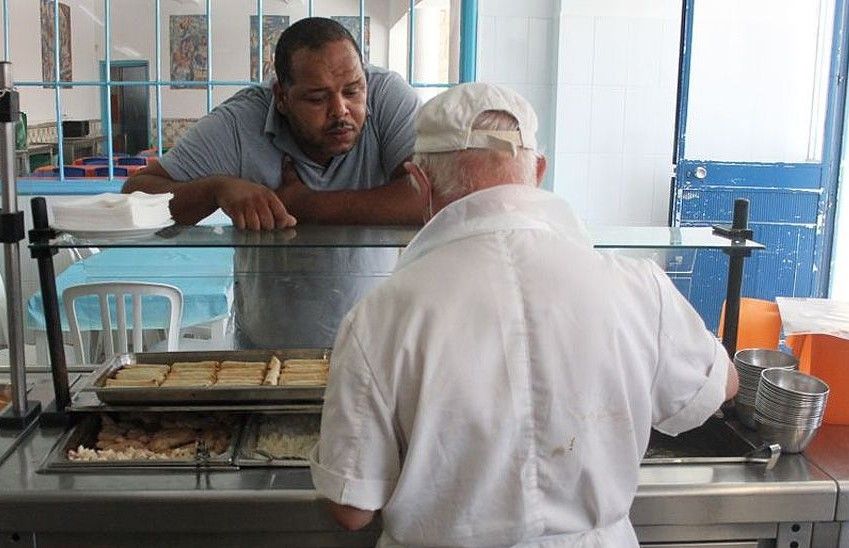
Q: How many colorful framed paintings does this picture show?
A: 4